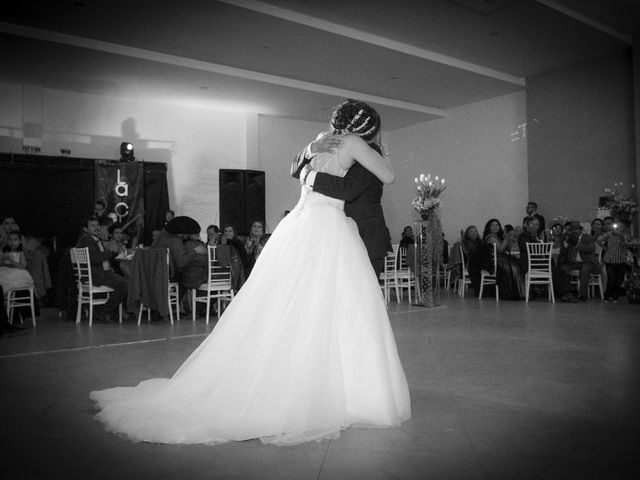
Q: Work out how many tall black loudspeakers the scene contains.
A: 2